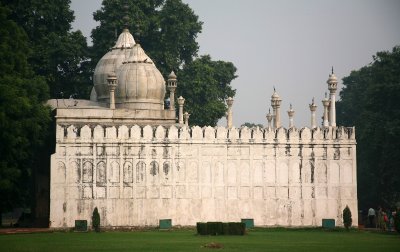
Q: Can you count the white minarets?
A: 11